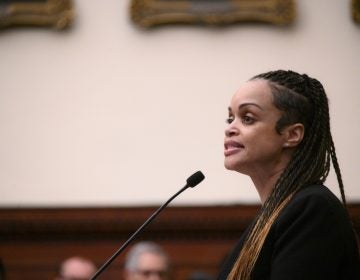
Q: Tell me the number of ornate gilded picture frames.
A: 3